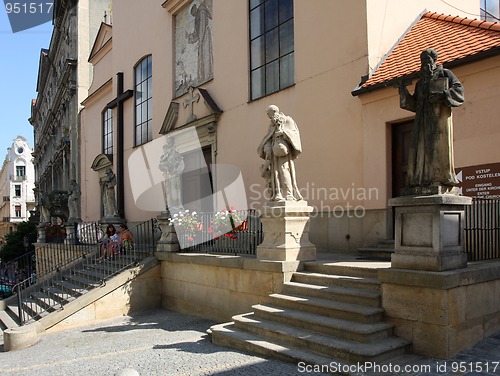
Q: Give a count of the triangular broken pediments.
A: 1